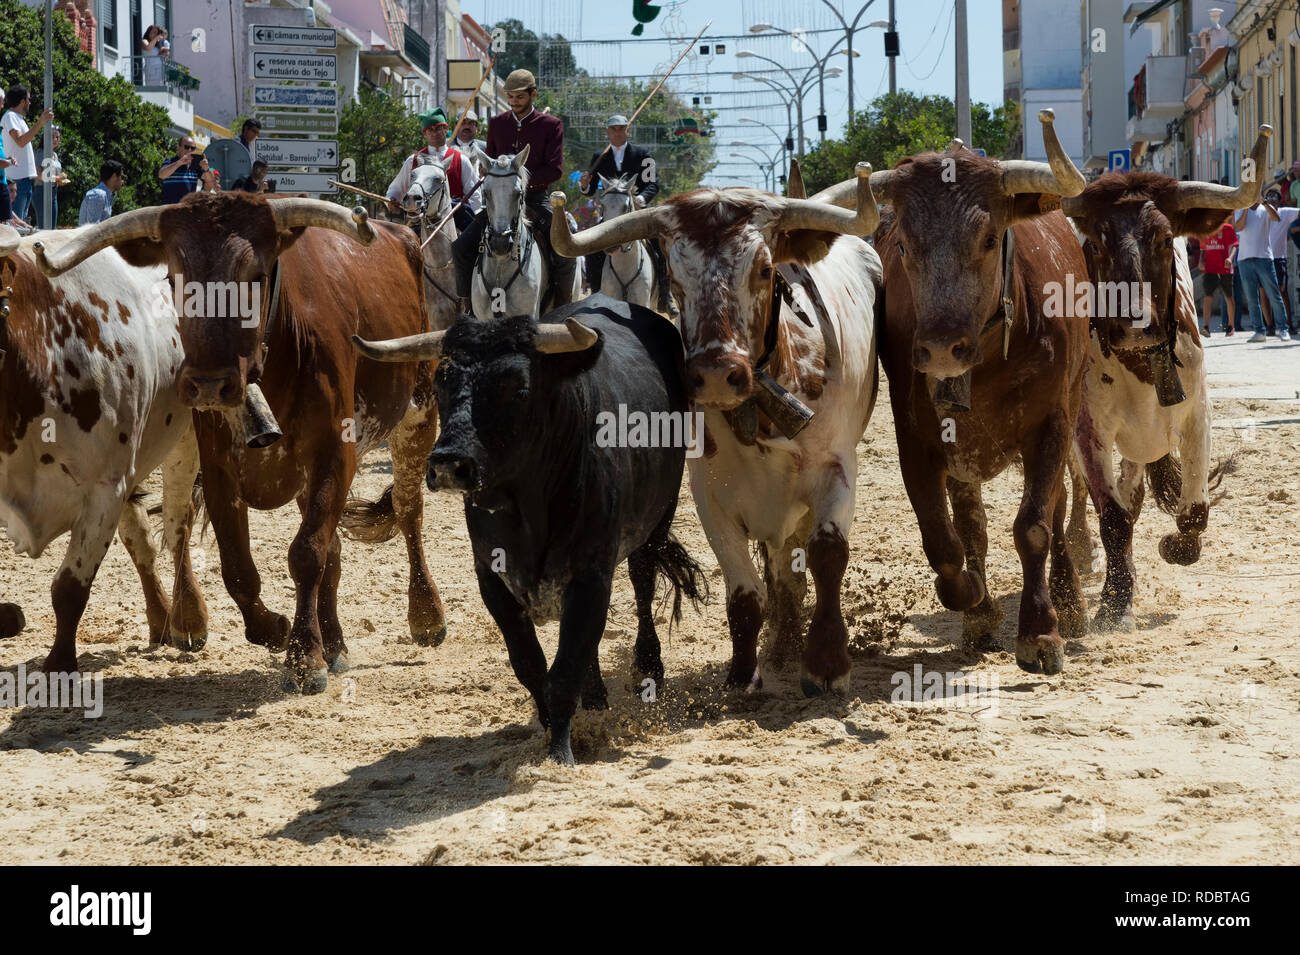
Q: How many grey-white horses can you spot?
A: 3